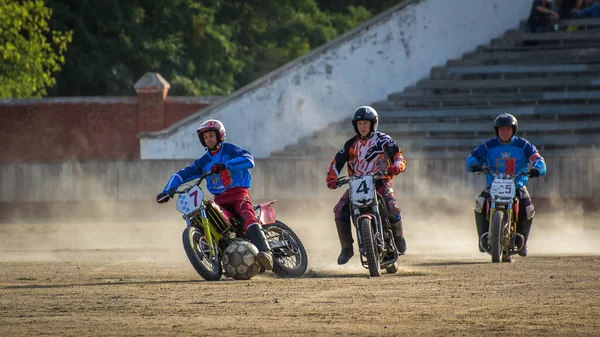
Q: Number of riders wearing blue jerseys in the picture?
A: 2